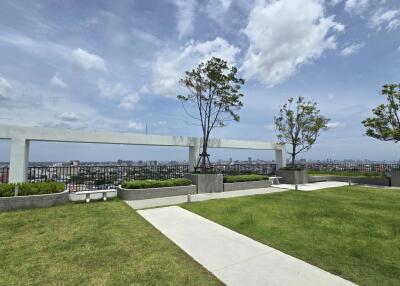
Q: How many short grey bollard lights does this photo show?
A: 3